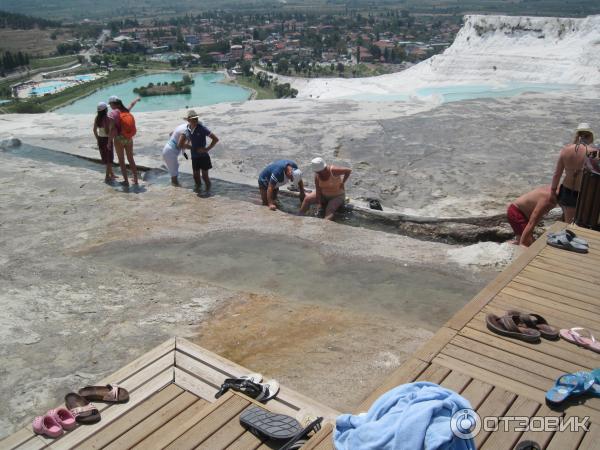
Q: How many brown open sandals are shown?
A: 4